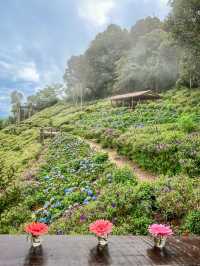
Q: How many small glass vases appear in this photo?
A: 3